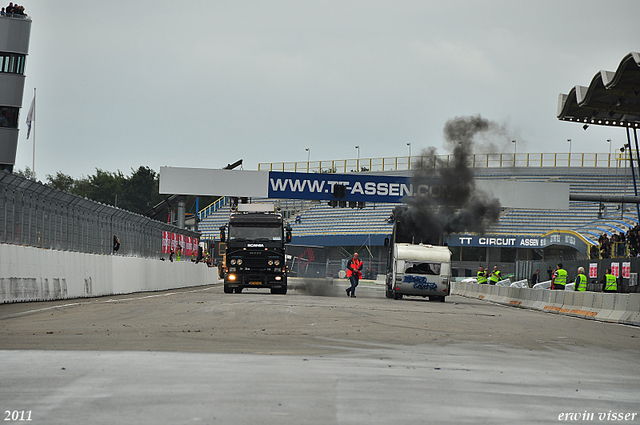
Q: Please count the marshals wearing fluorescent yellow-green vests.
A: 5